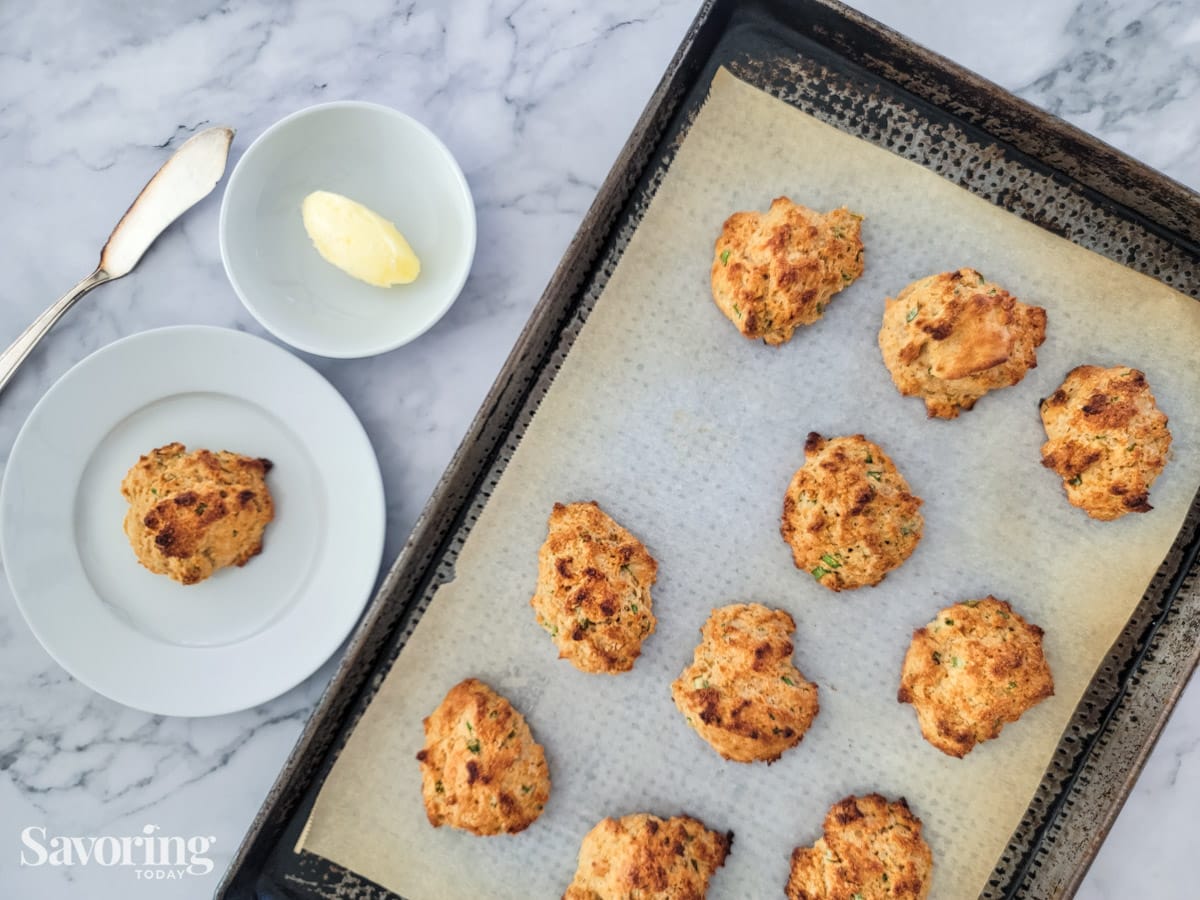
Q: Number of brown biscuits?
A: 11